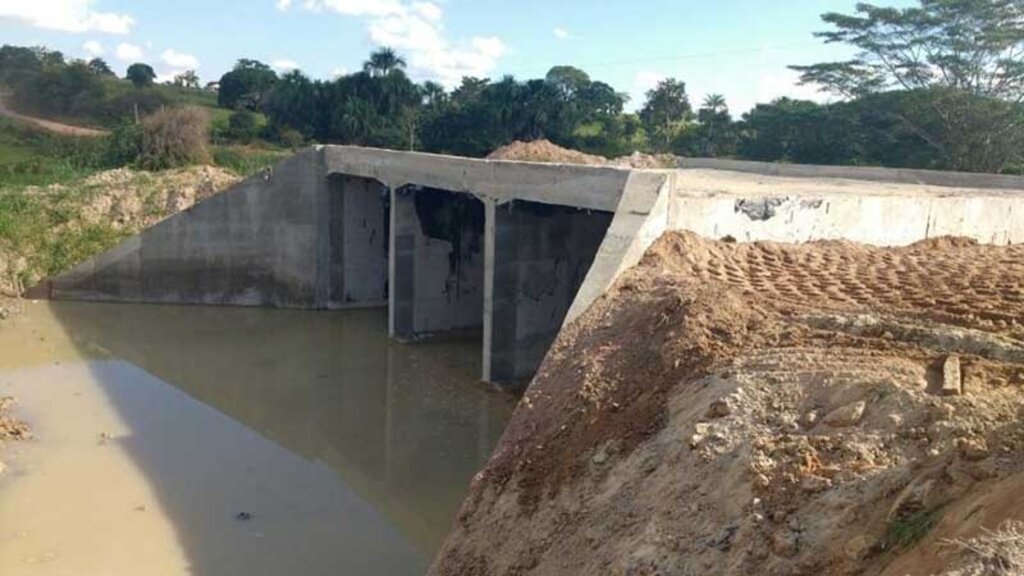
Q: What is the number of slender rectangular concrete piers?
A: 2